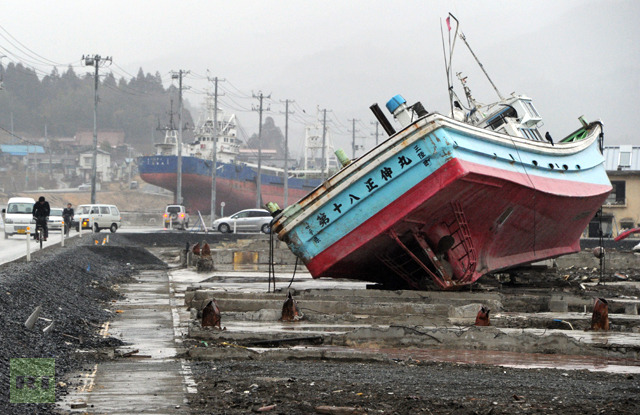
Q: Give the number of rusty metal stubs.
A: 6